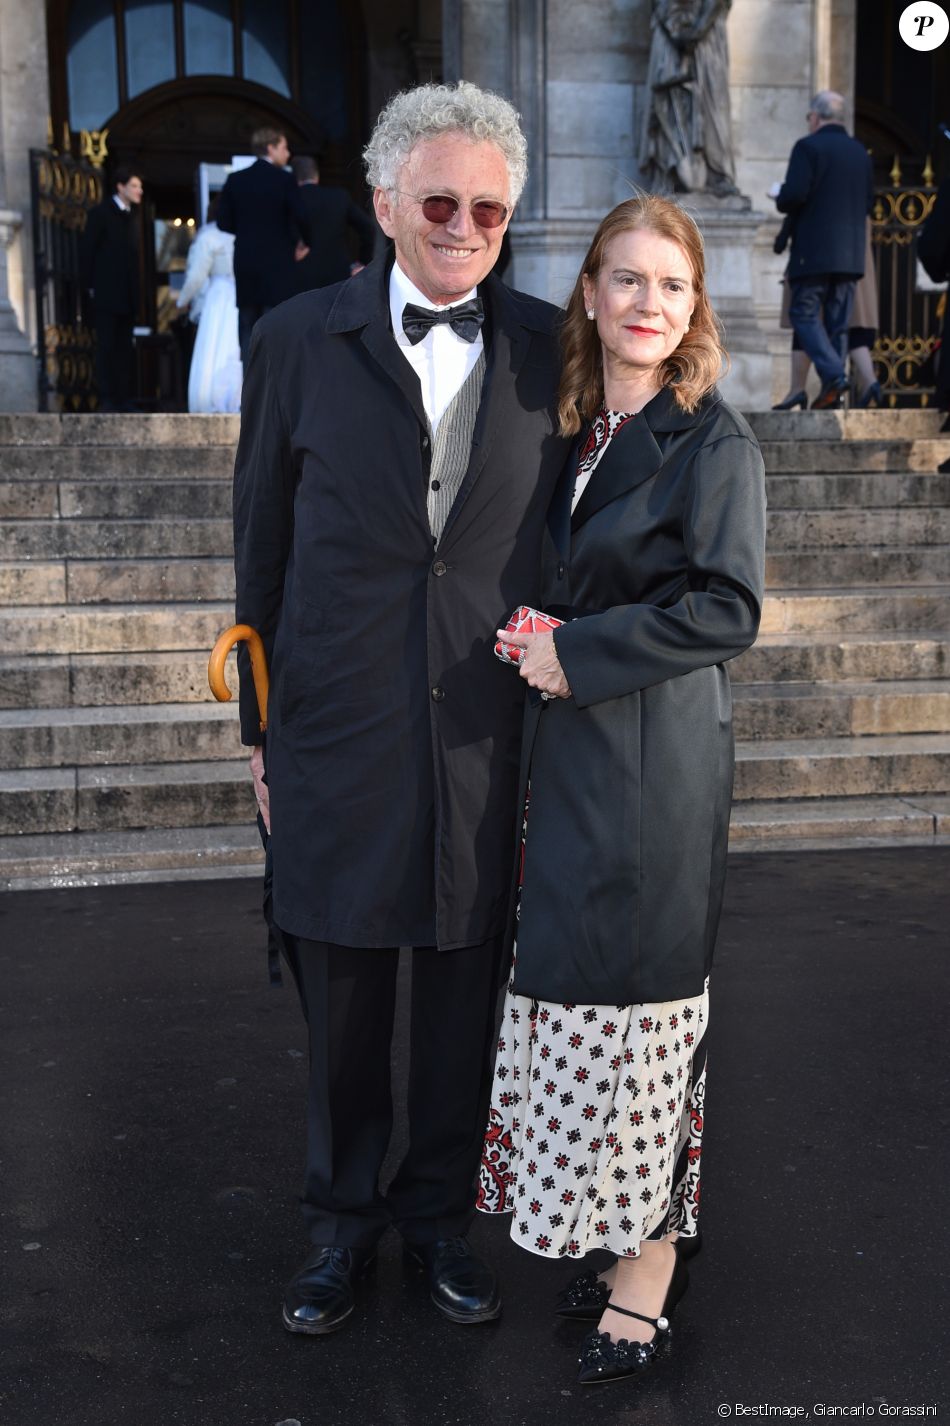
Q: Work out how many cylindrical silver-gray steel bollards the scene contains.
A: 0